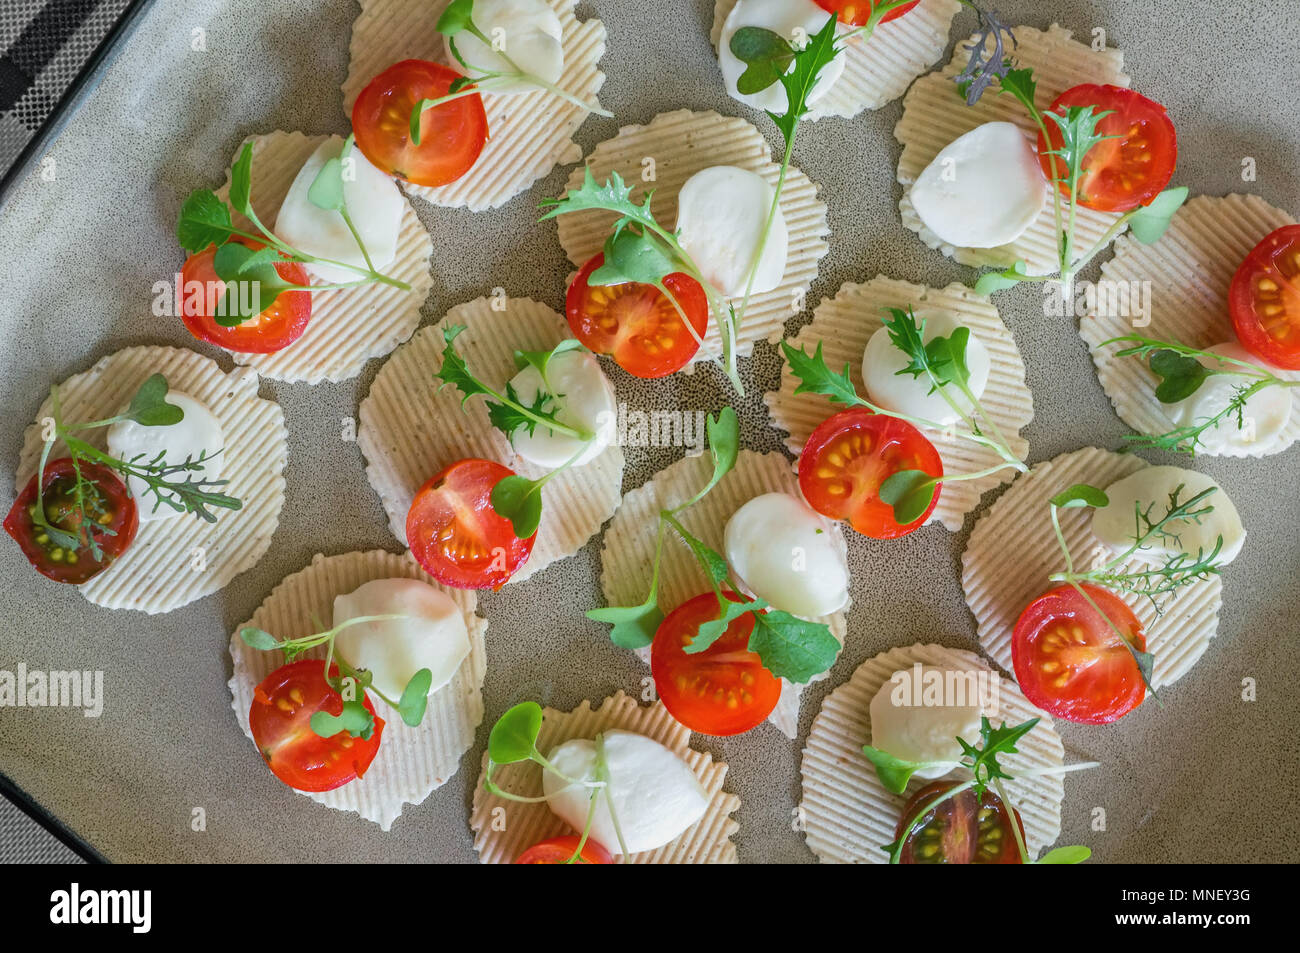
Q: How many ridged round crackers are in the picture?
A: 14